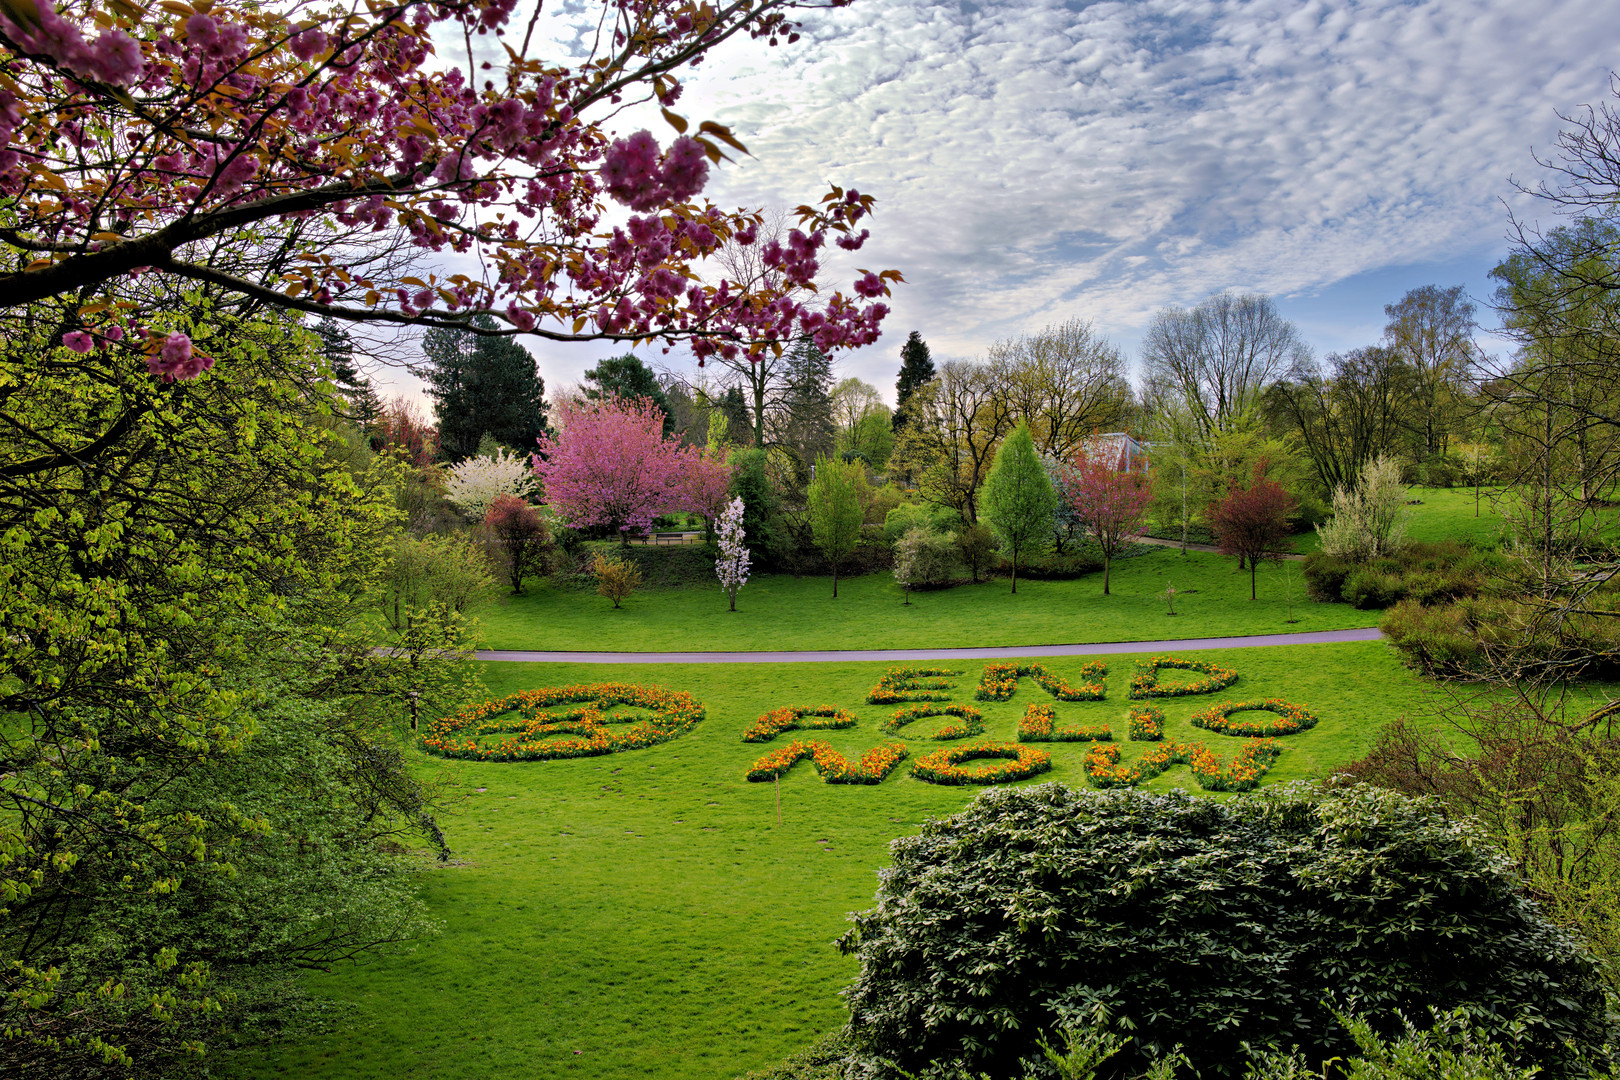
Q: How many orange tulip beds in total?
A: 12